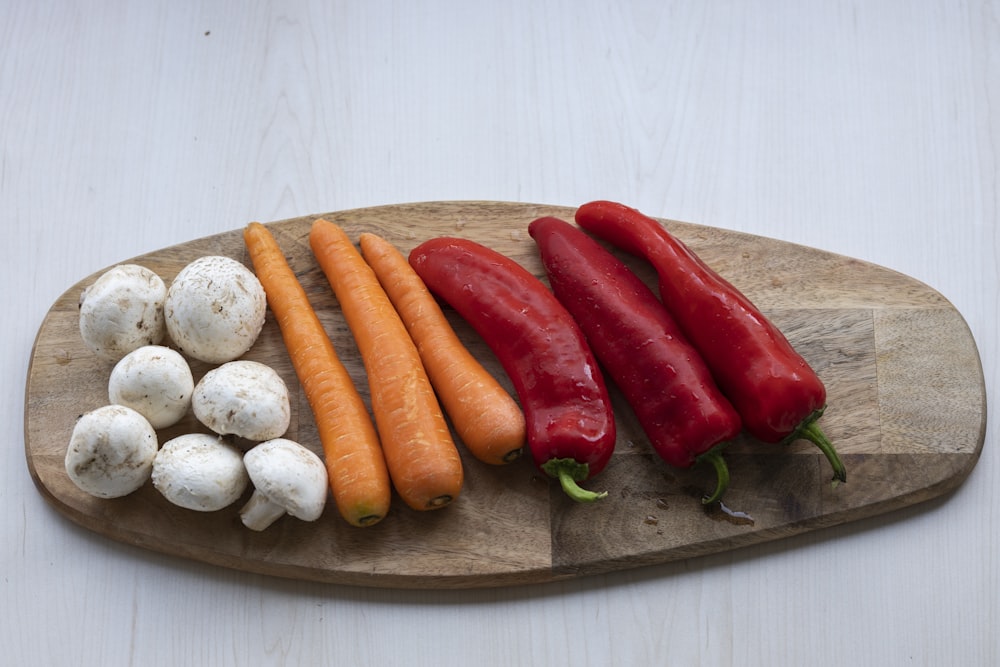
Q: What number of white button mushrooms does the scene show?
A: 7